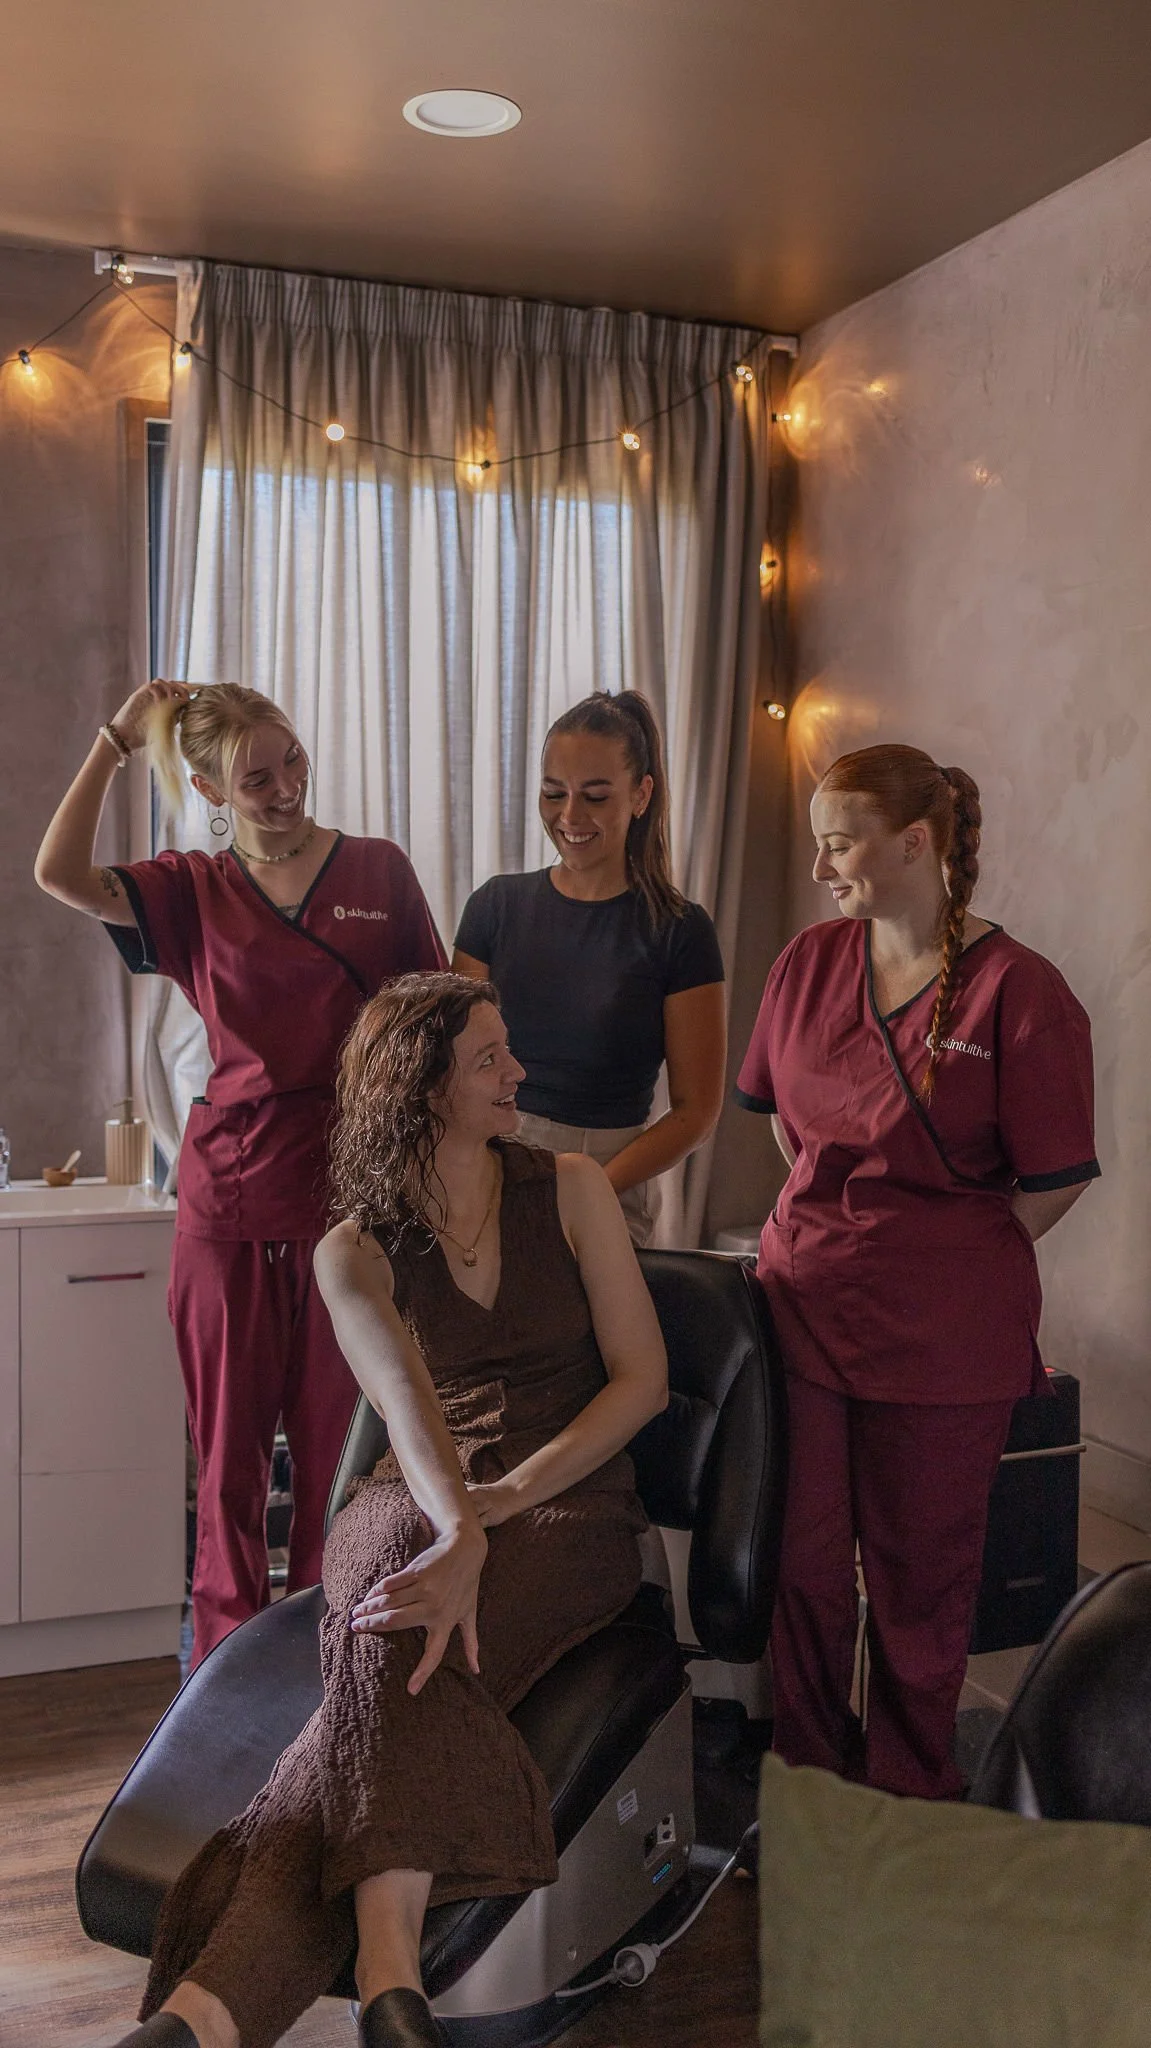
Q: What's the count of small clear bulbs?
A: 10